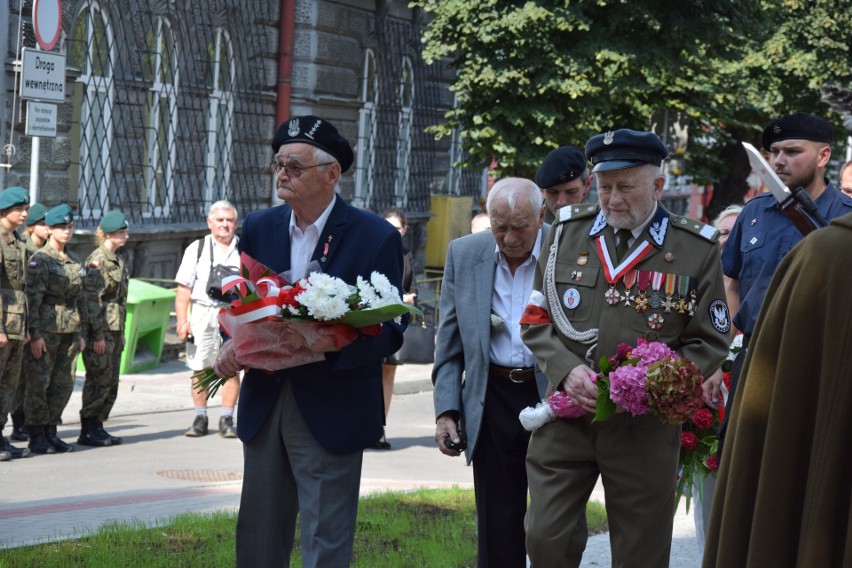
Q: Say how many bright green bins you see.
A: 1